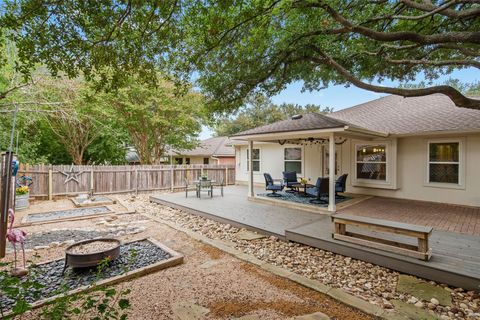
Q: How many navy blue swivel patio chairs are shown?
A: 4